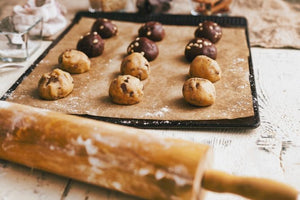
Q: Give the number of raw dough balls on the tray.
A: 12